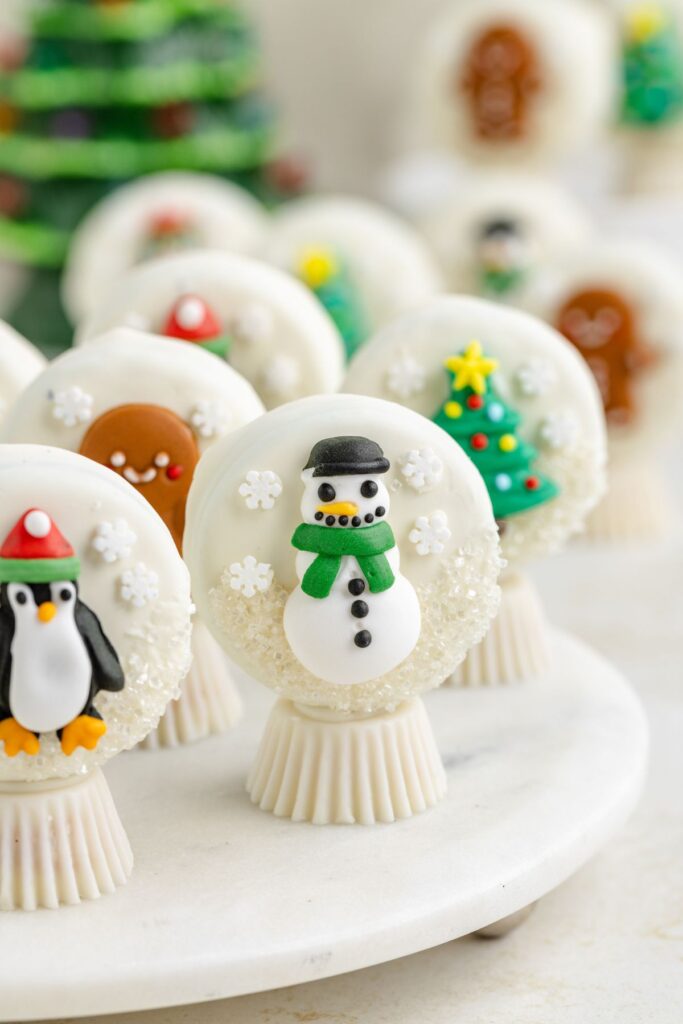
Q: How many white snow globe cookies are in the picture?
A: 12